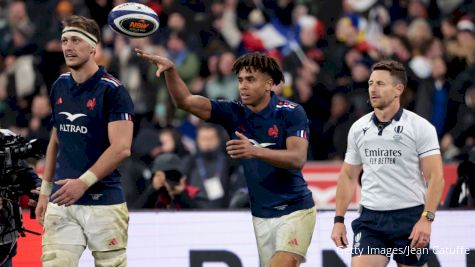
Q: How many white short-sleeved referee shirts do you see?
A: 1